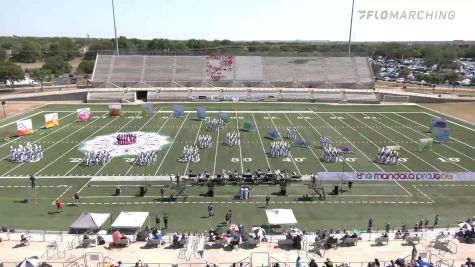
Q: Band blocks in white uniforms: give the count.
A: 12